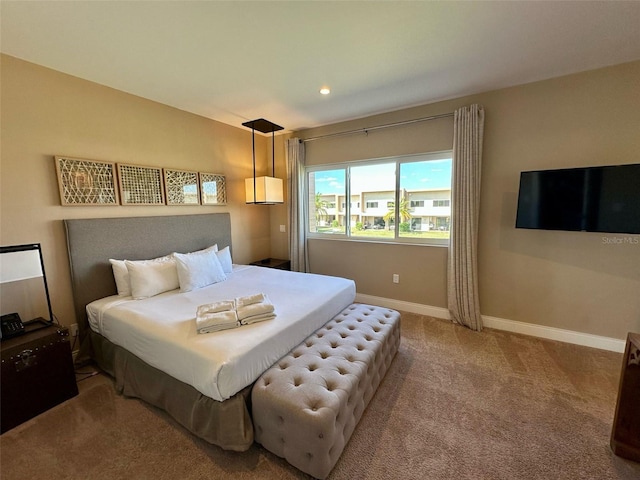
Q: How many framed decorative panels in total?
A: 4